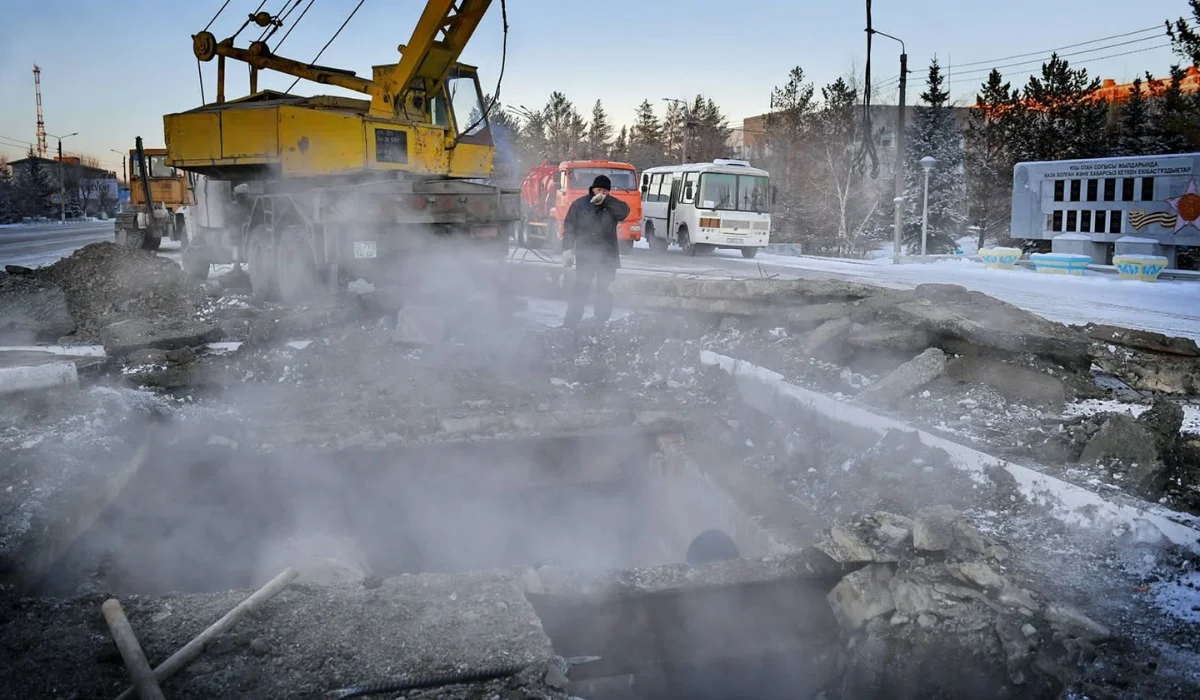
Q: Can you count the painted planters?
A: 3